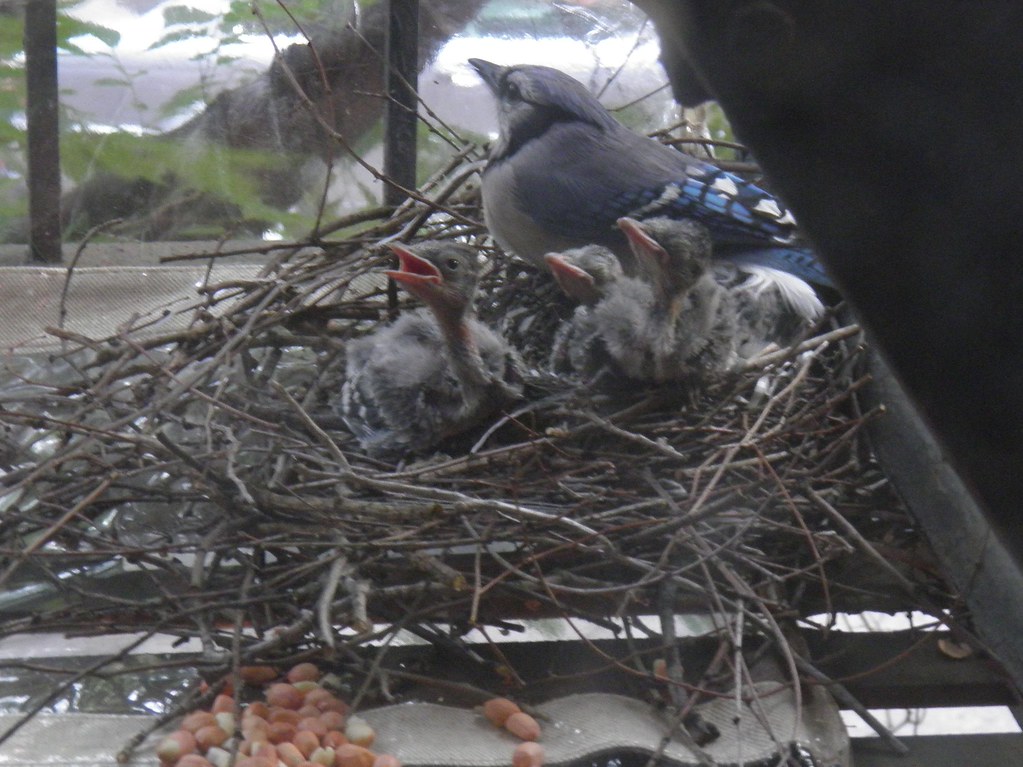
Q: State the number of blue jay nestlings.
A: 3